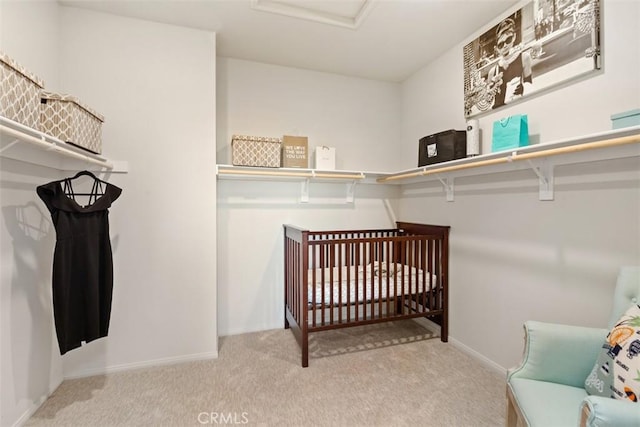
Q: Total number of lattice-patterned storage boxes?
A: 3